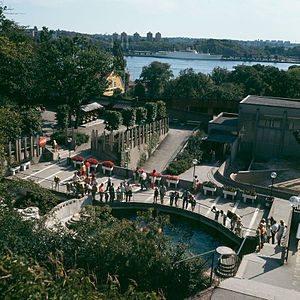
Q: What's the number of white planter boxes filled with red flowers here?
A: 6